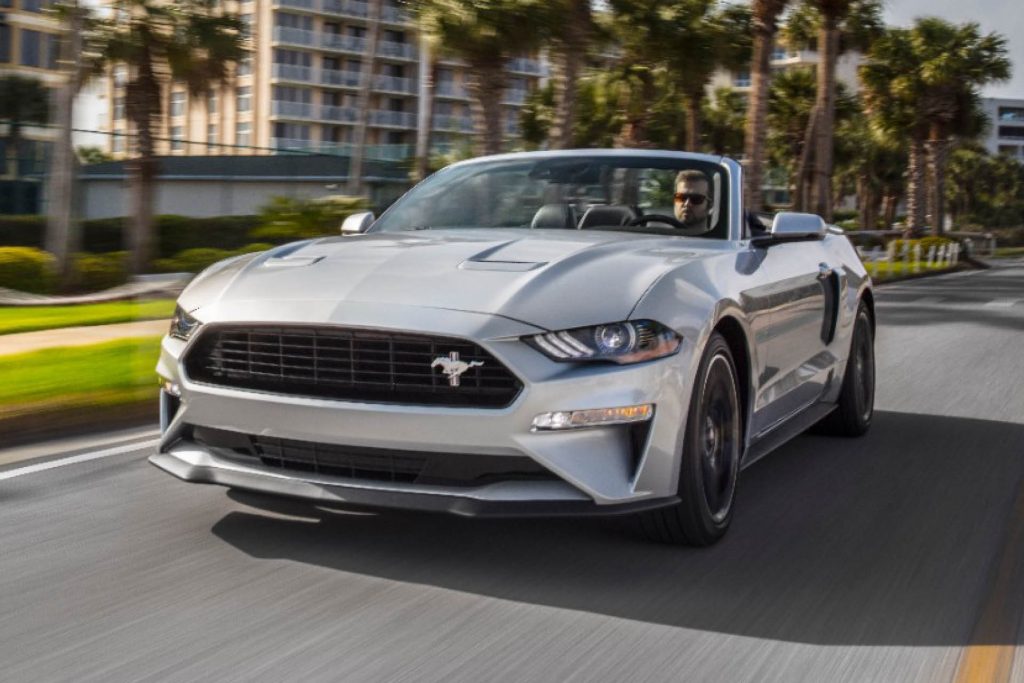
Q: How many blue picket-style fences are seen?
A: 0